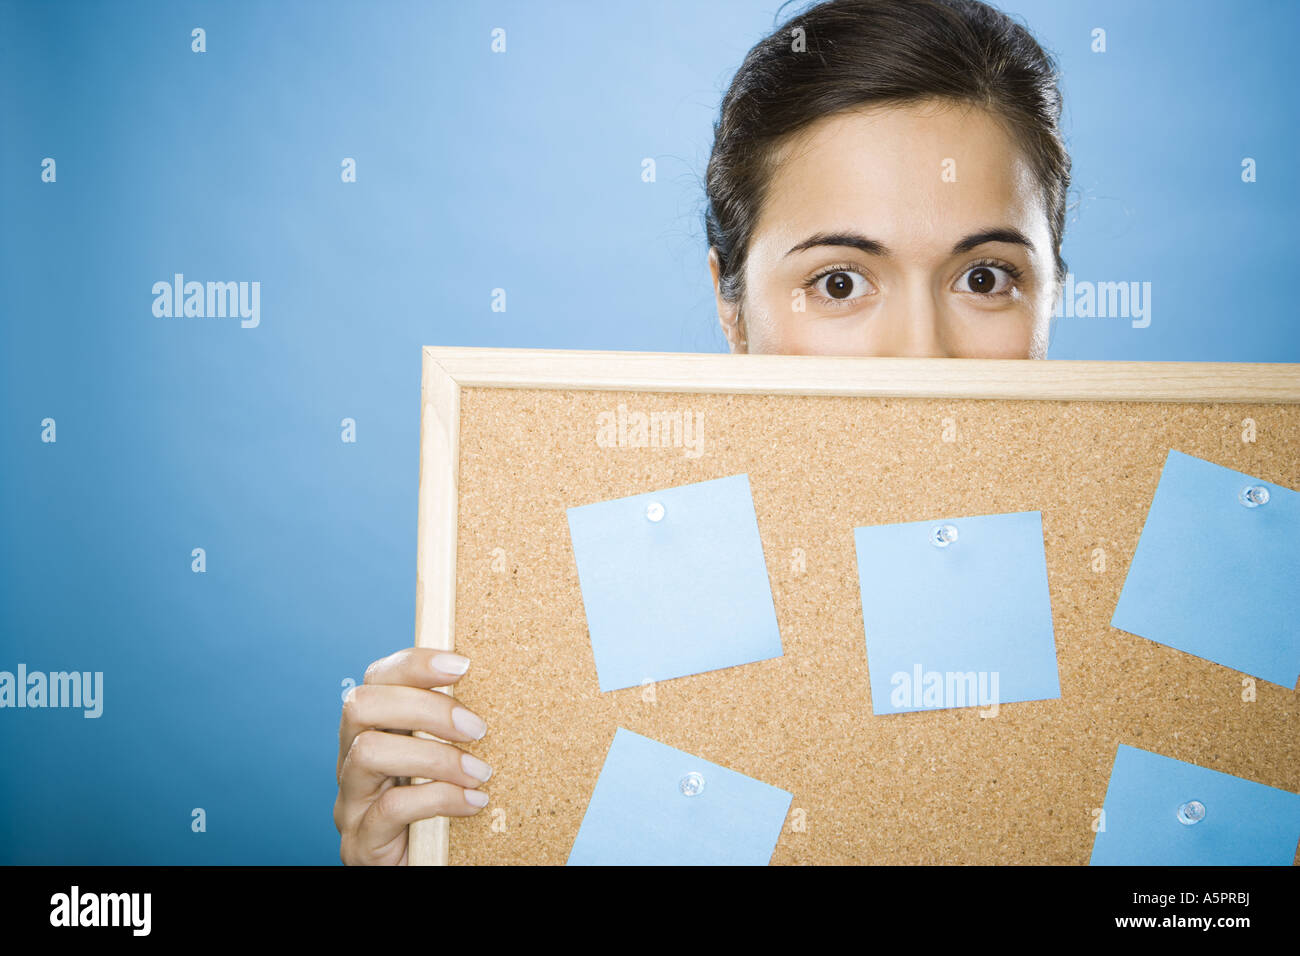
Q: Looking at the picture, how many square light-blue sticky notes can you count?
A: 5